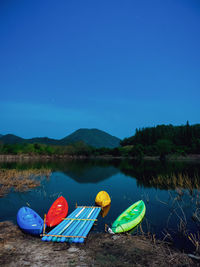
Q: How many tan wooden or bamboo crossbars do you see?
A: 3